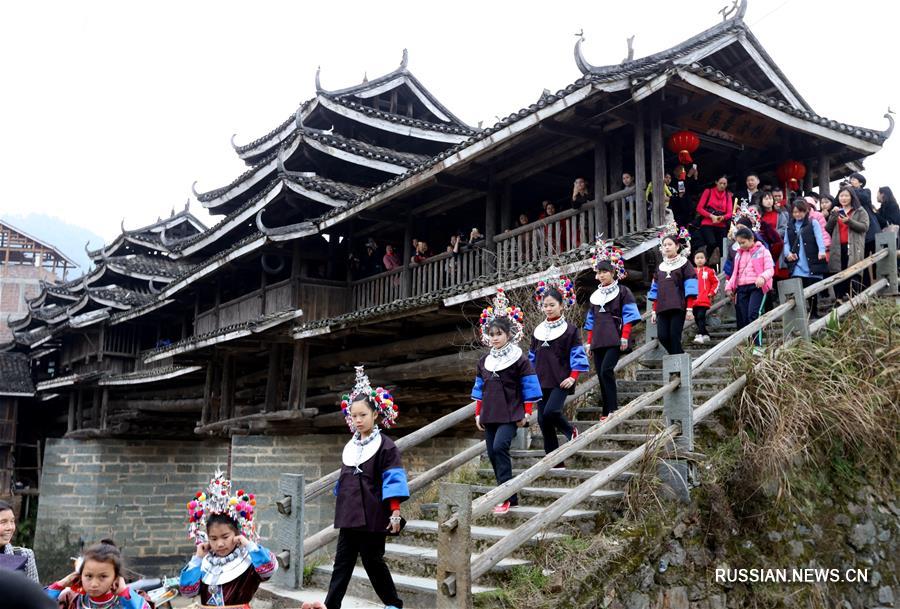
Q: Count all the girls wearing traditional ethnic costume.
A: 8